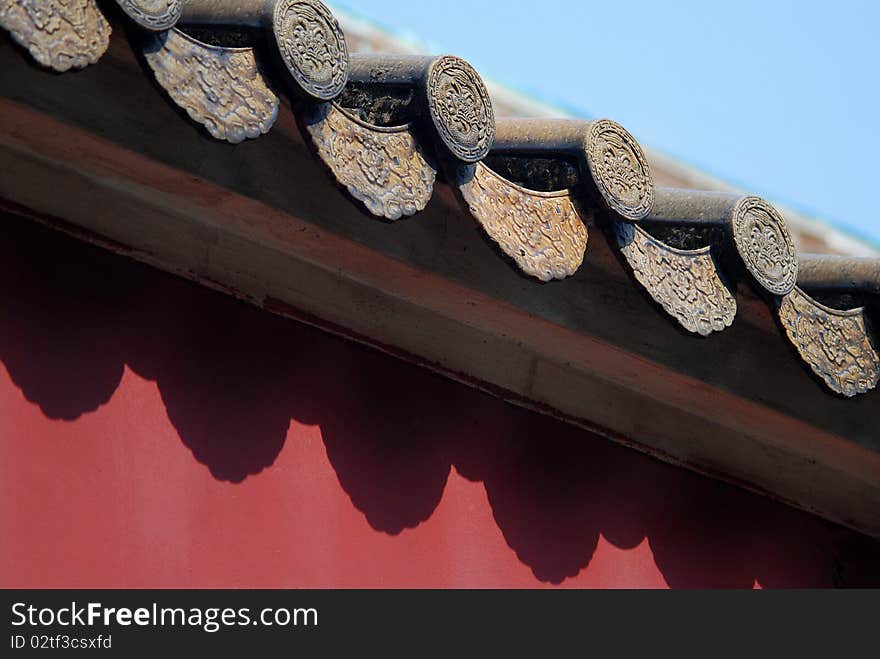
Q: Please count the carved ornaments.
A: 11